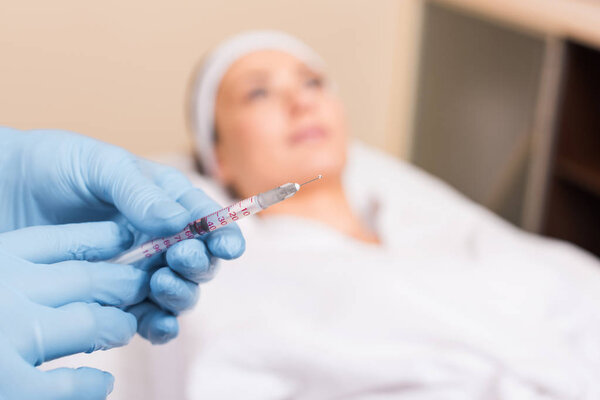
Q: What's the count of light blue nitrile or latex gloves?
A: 2